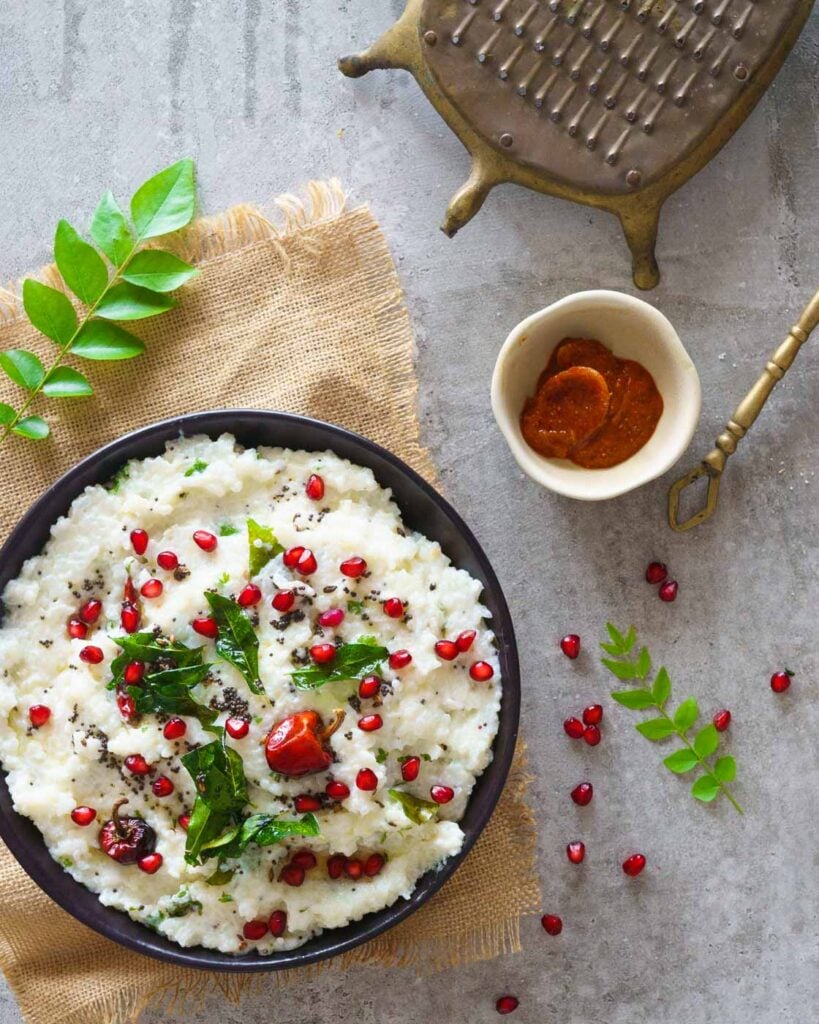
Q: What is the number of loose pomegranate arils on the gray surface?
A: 13